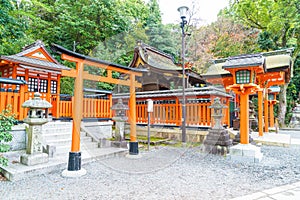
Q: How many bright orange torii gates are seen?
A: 1